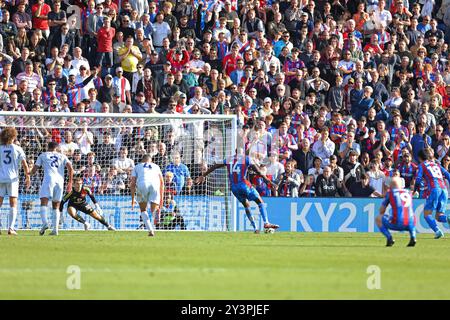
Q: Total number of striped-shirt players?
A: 3